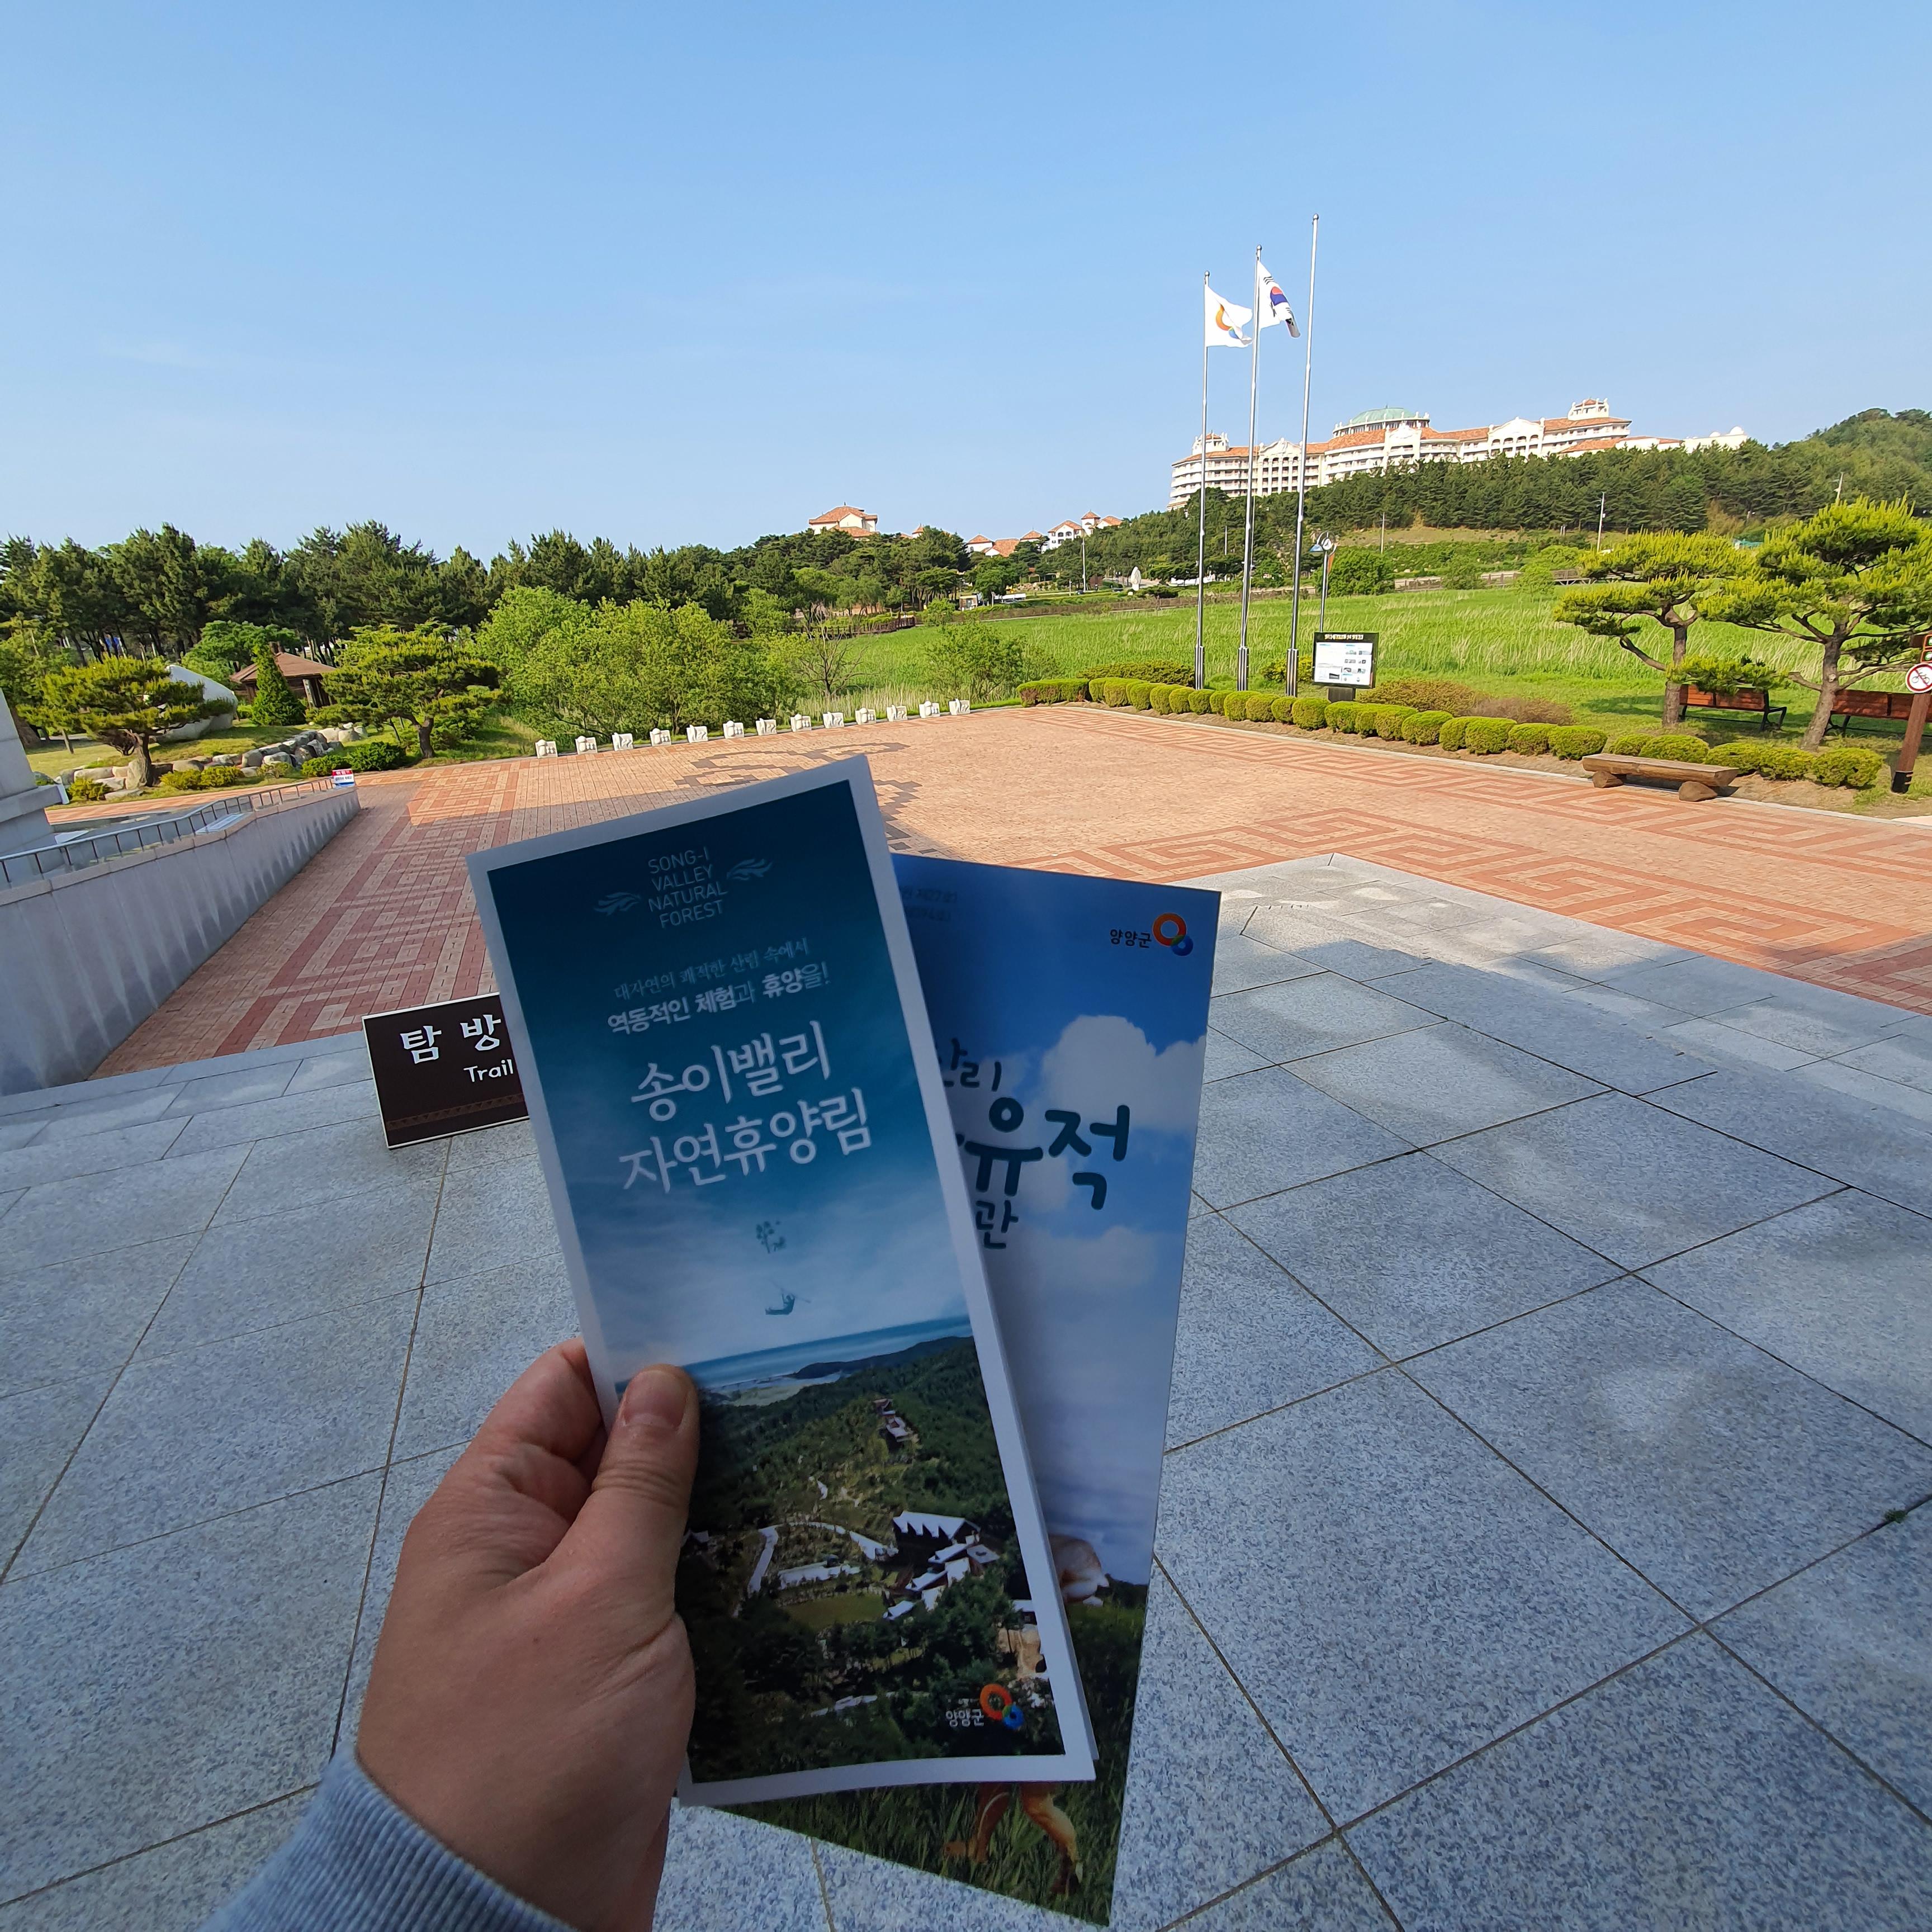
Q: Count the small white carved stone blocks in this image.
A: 13